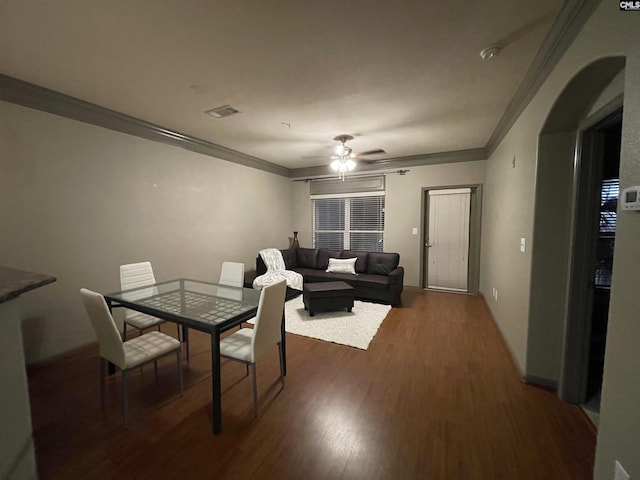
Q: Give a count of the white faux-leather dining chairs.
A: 4